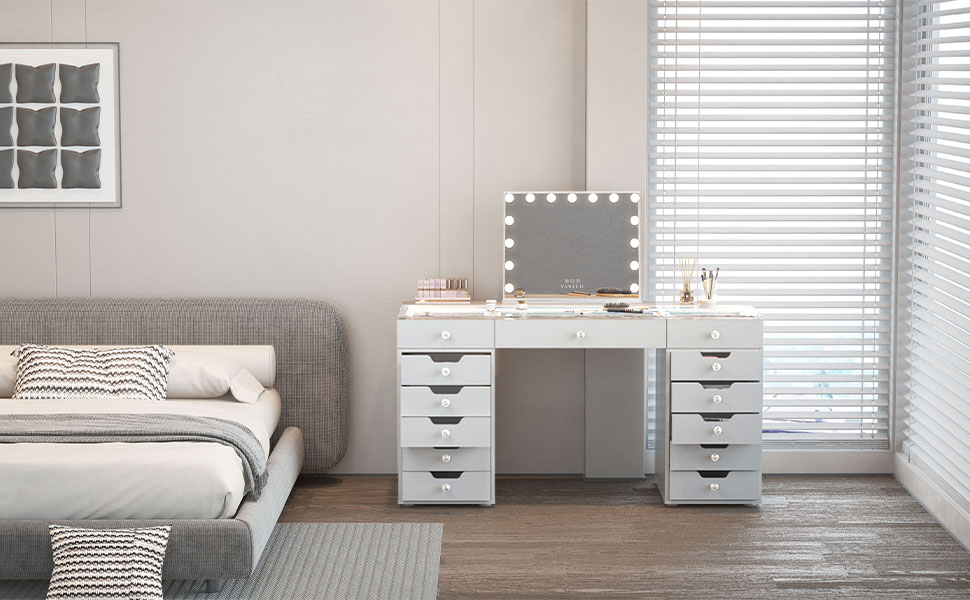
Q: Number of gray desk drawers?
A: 13